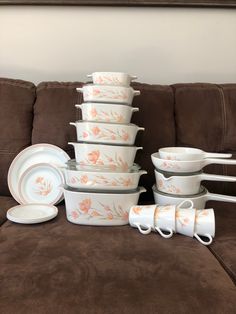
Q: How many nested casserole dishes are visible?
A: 7